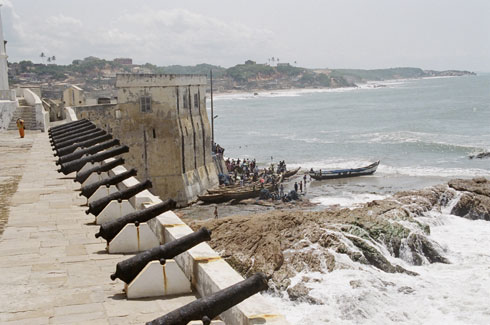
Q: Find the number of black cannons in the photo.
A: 15